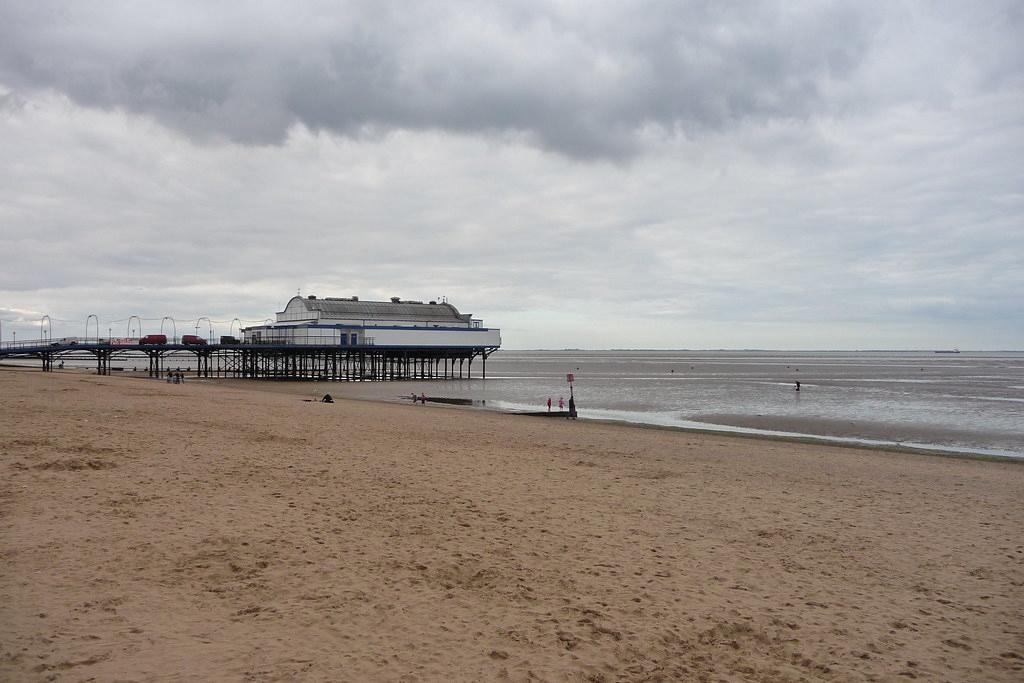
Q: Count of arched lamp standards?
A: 7